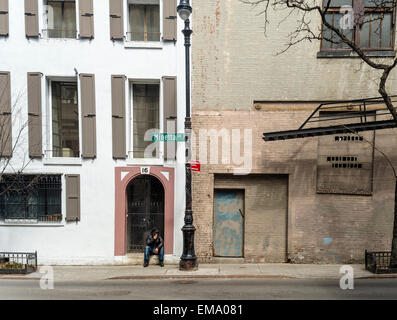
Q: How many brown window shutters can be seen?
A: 11